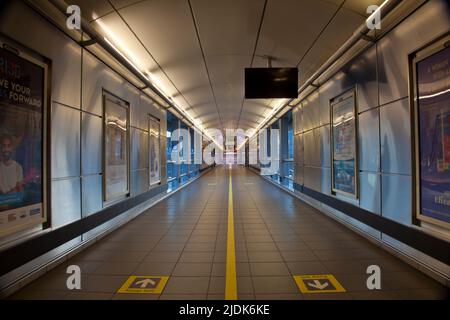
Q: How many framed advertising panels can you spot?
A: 5